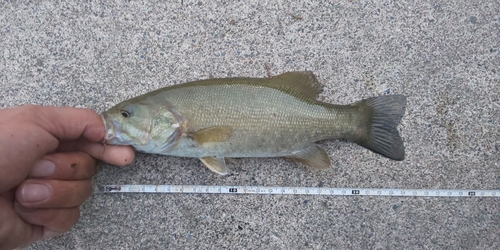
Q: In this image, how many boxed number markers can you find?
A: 3